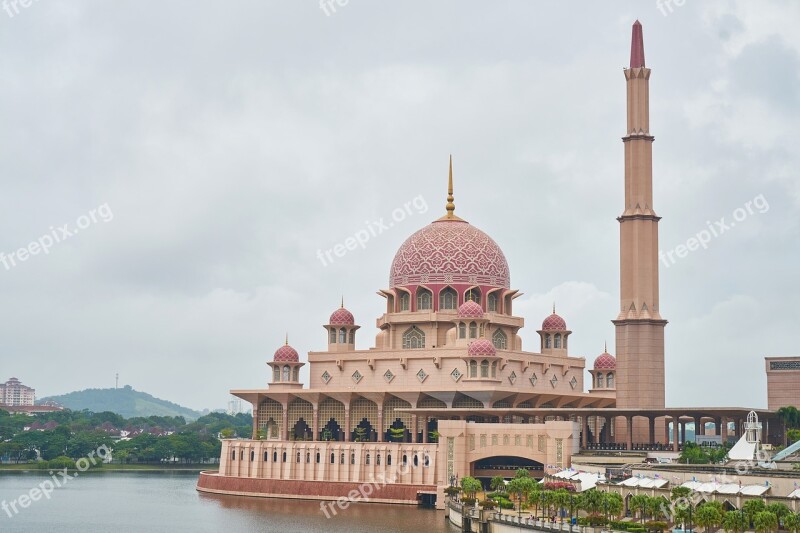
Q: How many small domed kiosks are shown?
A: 6